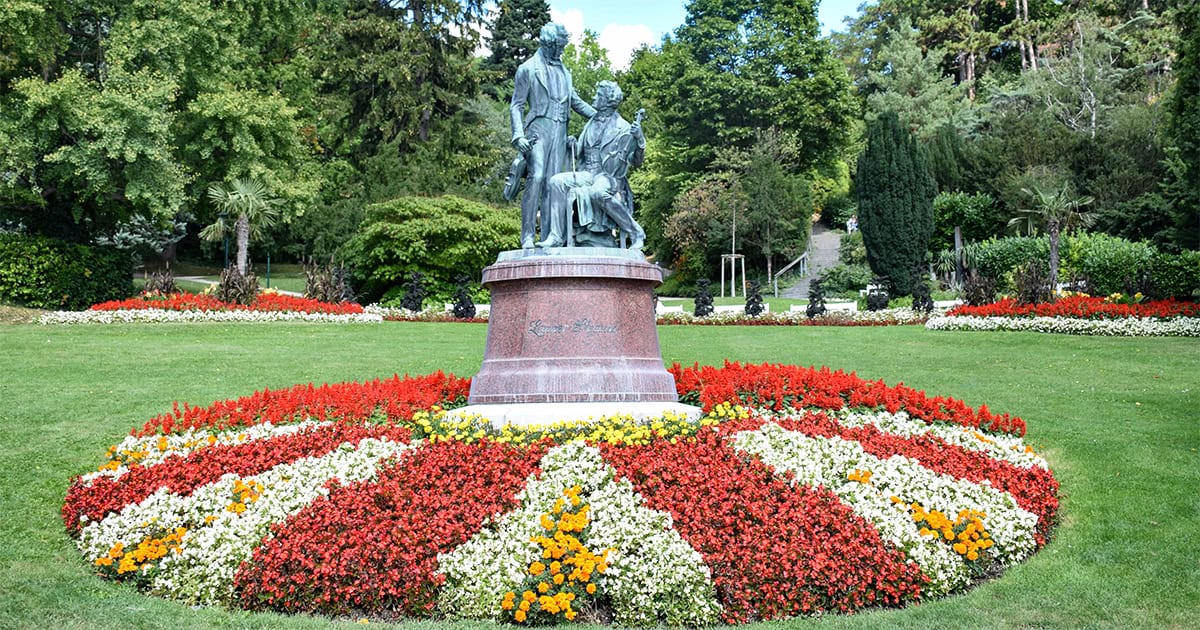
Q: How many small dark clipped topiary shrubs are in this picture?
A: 7